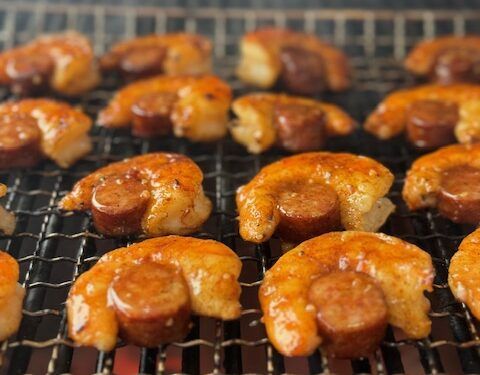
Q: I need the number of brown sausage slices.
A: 13